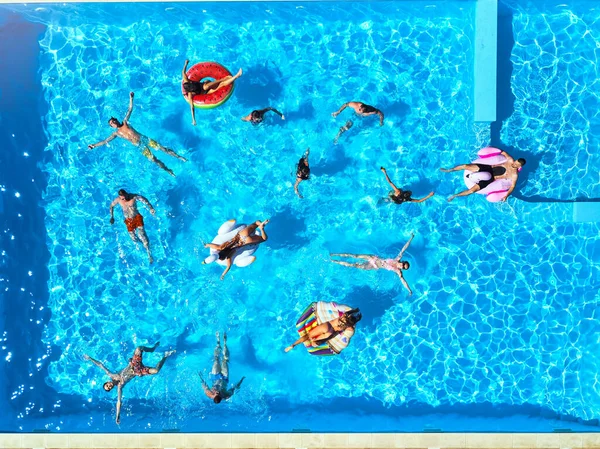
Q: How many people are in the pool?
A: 13